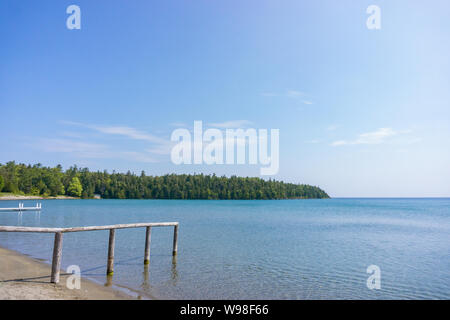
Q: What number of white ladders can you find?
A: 2